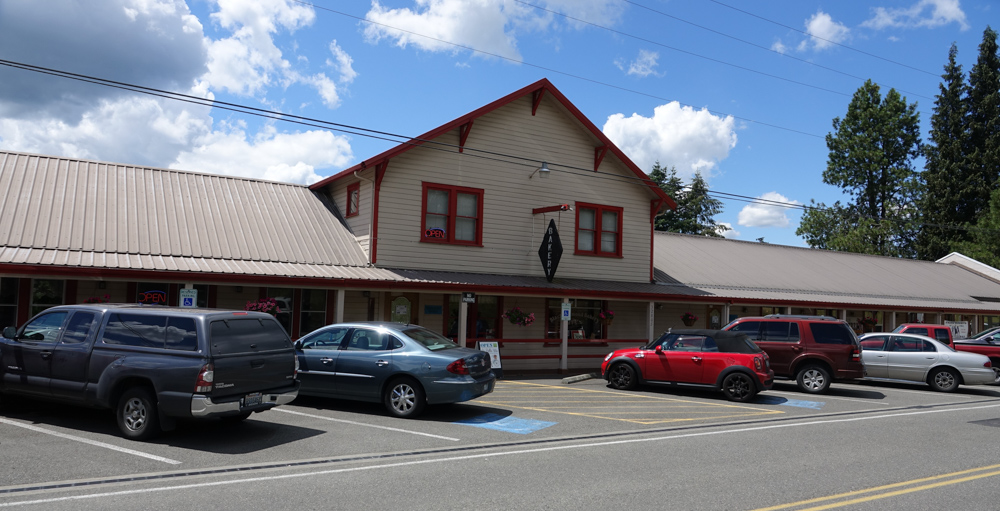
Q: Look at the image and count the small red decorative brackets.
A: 5